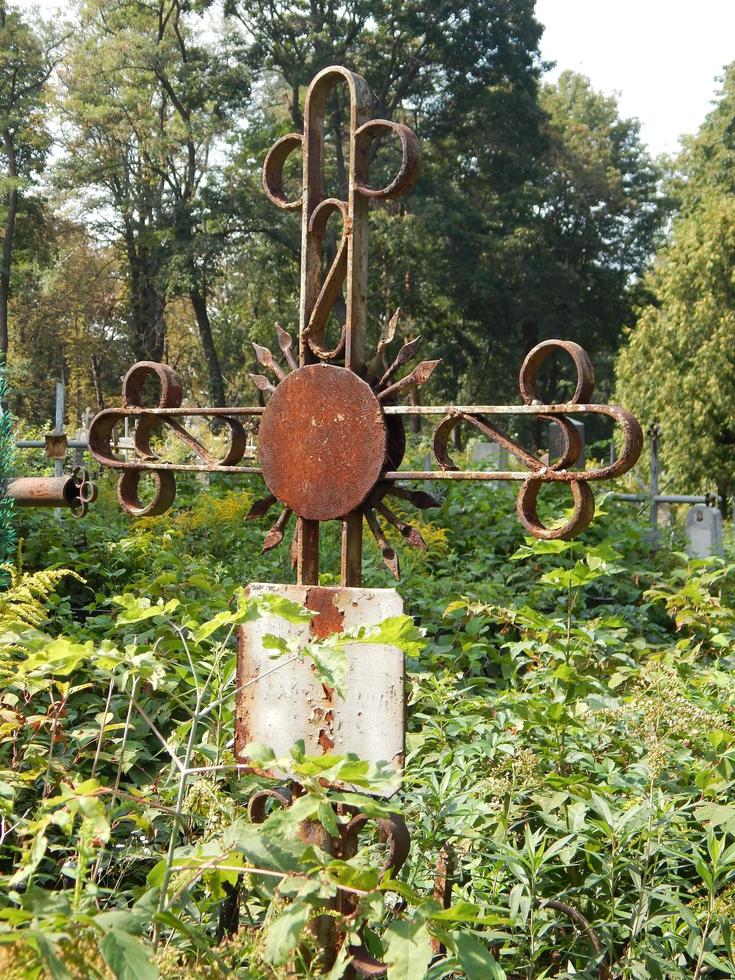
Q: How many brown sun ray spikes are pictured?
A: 12